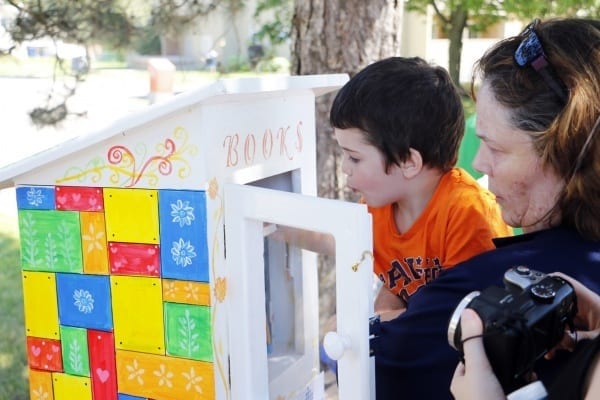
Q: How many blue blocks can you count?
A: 4